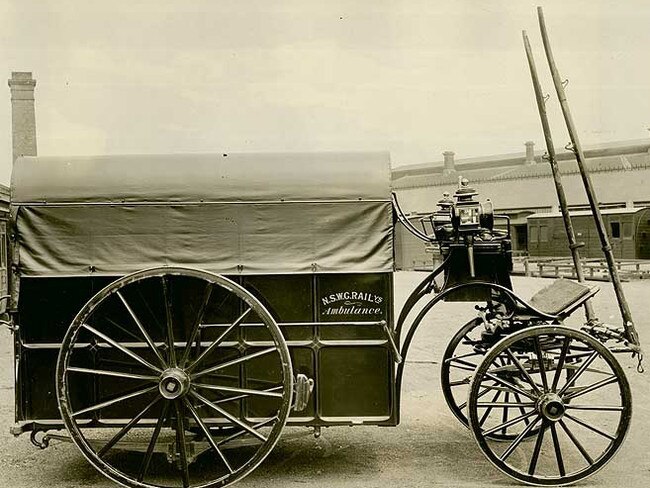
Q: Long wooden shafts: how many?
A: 2